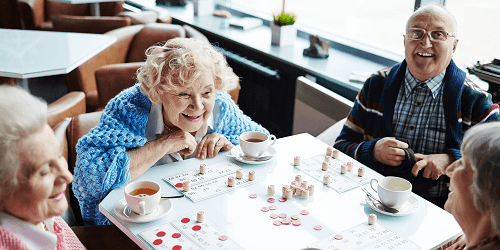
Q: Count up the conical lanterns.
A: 0